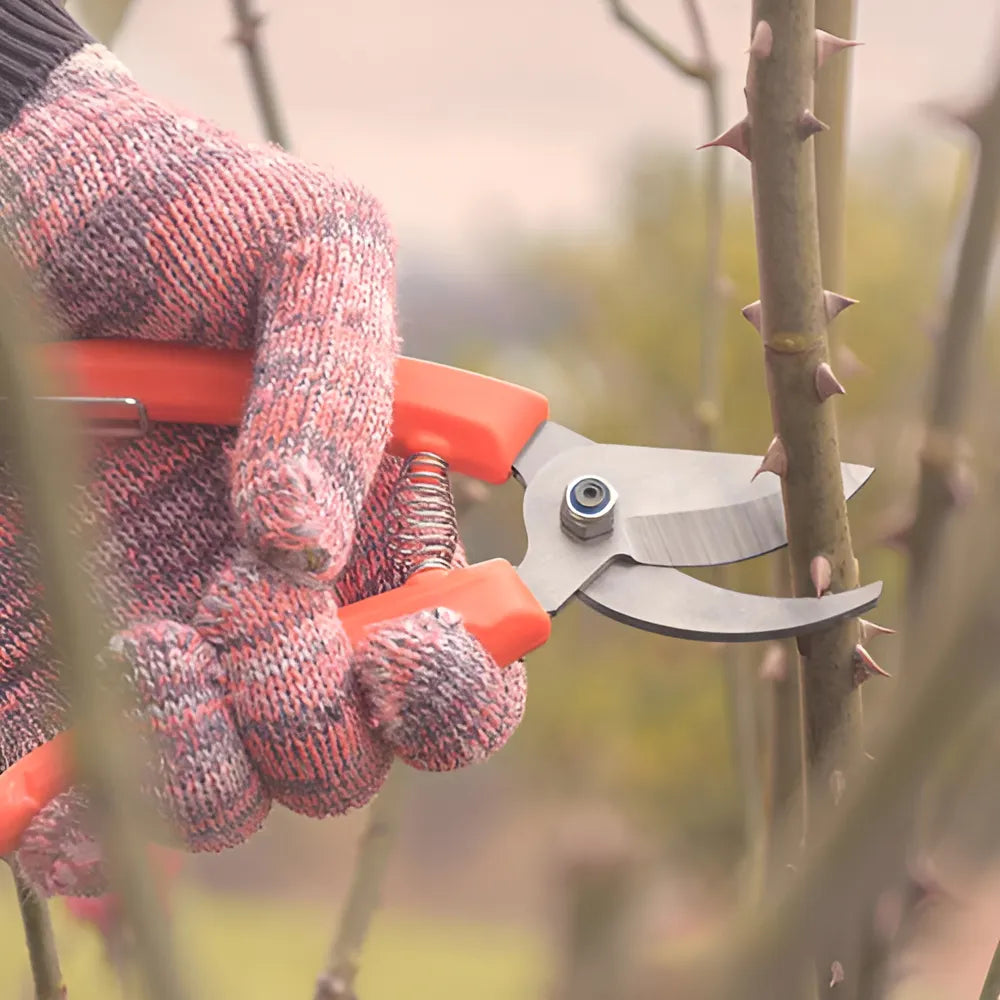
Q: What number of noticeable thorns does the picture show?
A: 11